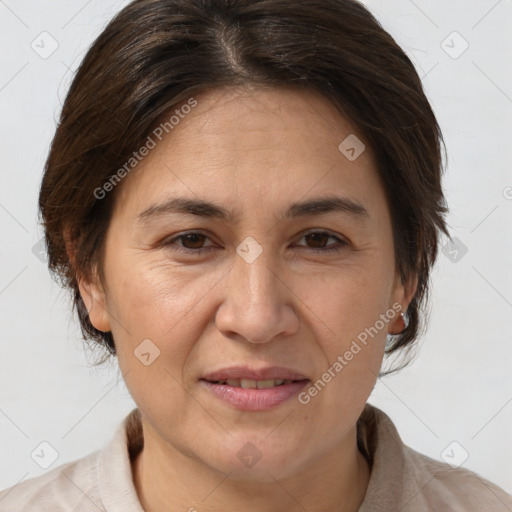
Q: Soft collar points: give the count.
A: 2